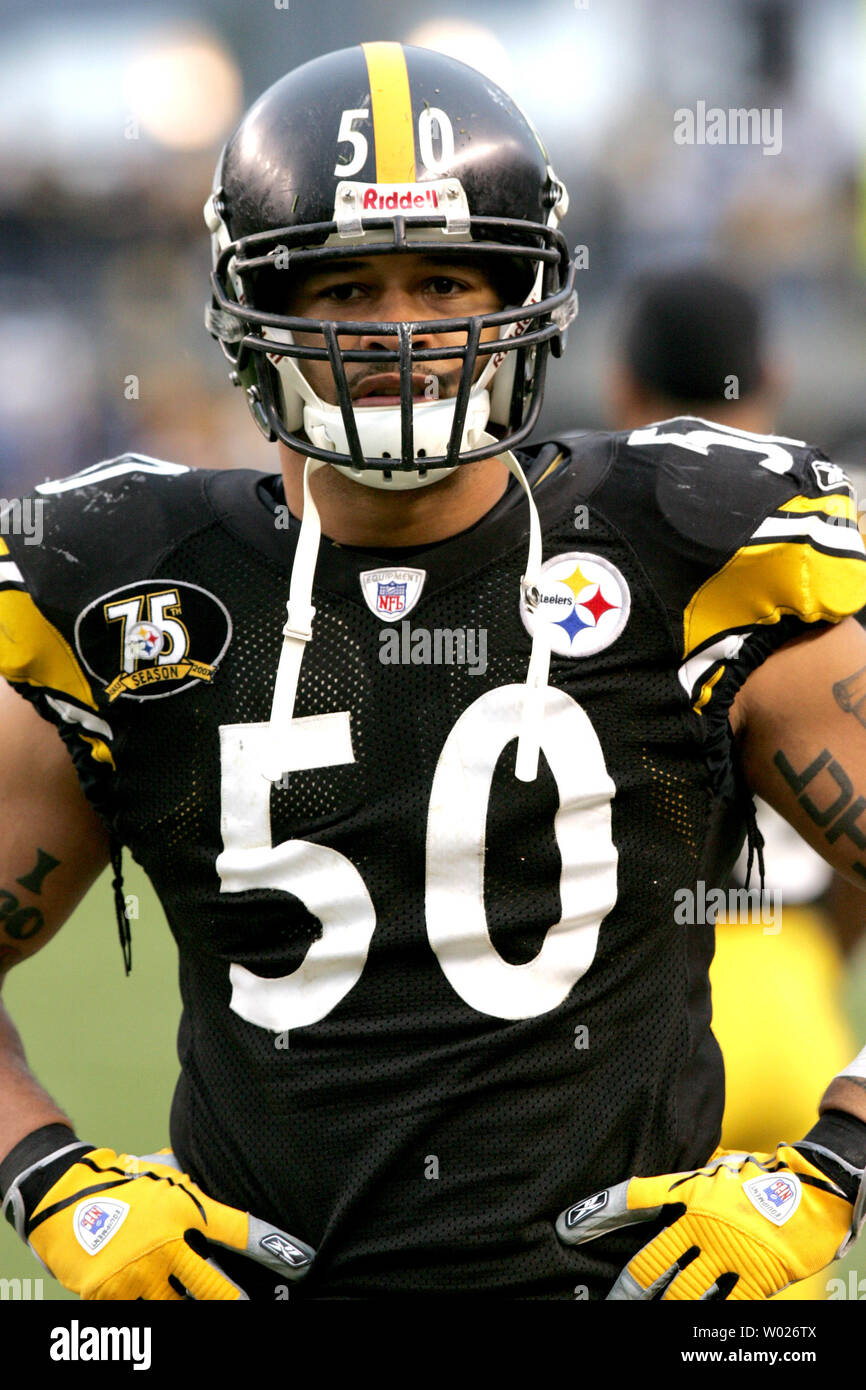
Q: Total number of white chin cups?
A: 1